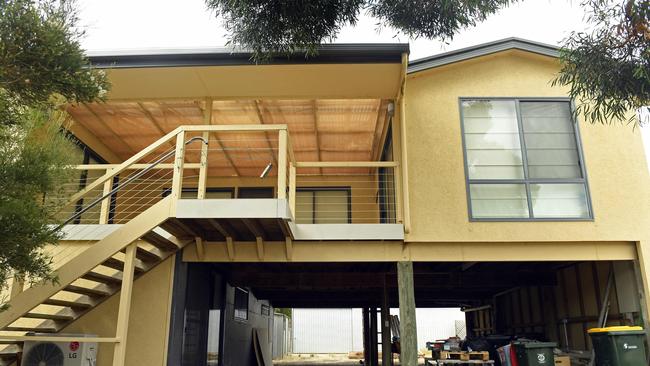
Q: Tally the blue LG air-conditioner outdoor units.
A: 0